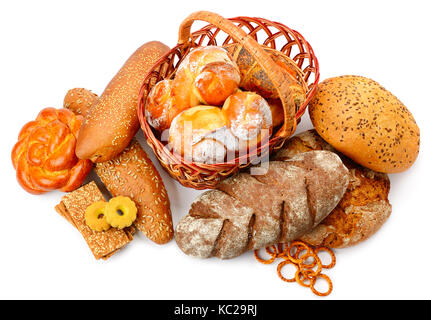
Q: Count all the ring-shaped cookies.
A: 2